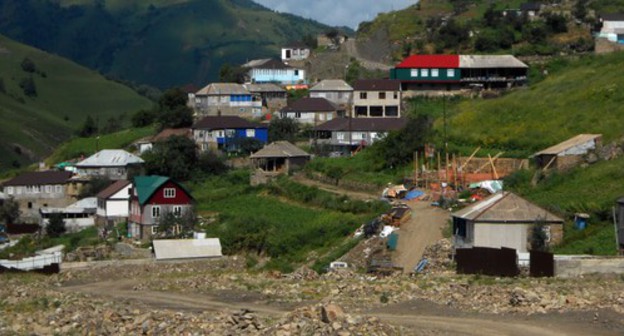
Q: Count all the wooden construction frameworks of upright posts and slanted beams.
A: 1